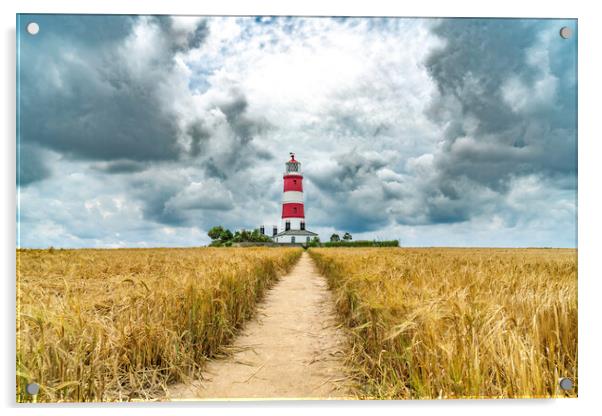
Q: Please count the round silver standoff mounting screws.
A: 4